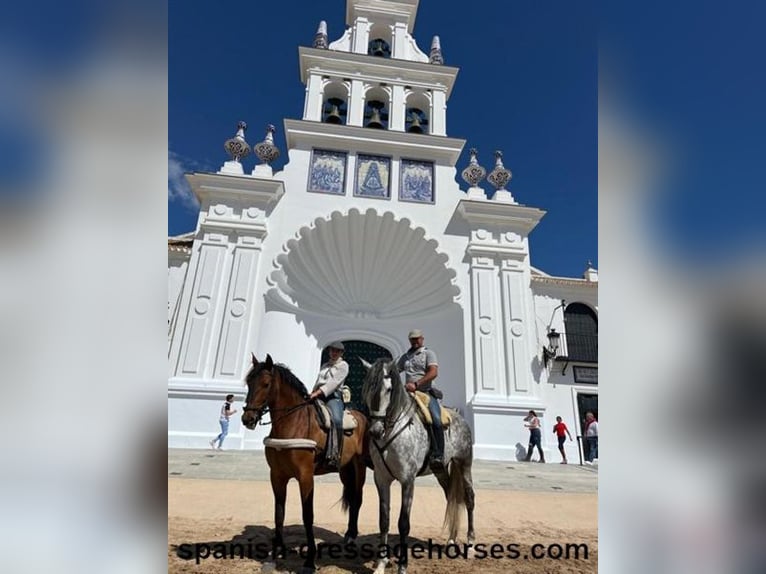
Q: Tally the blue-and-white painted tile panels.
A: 3